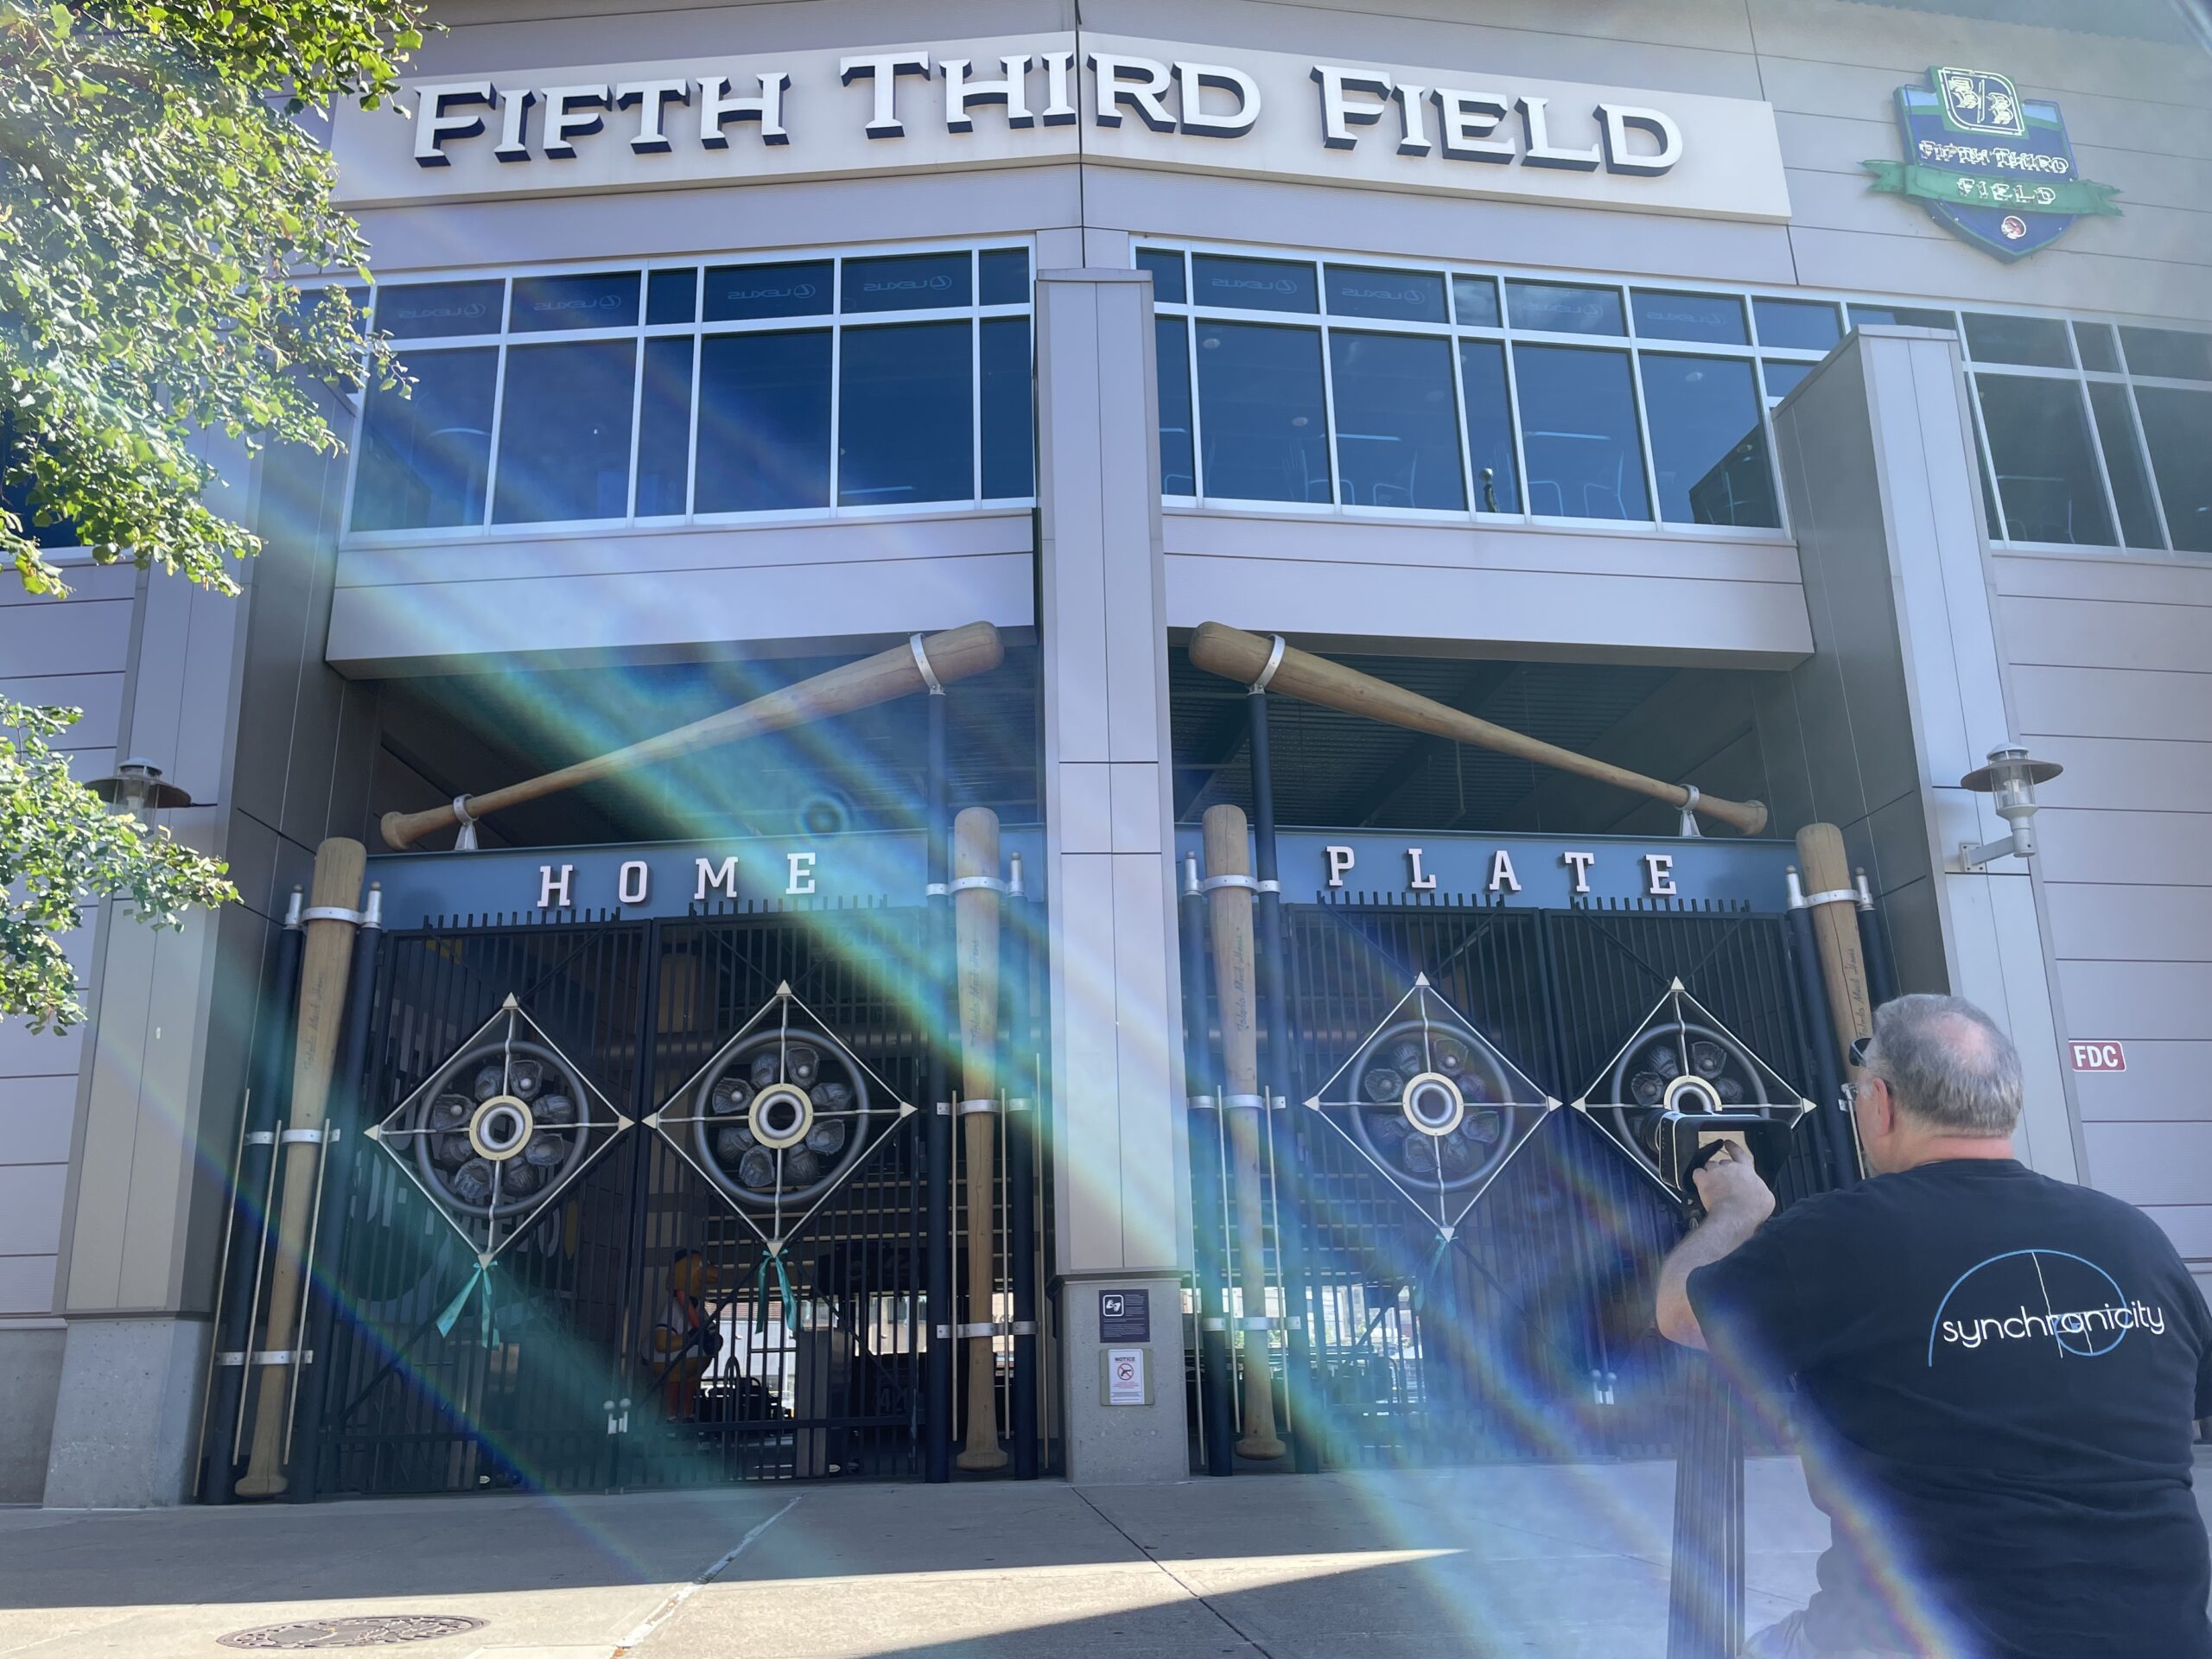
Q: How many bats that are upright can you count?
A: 4